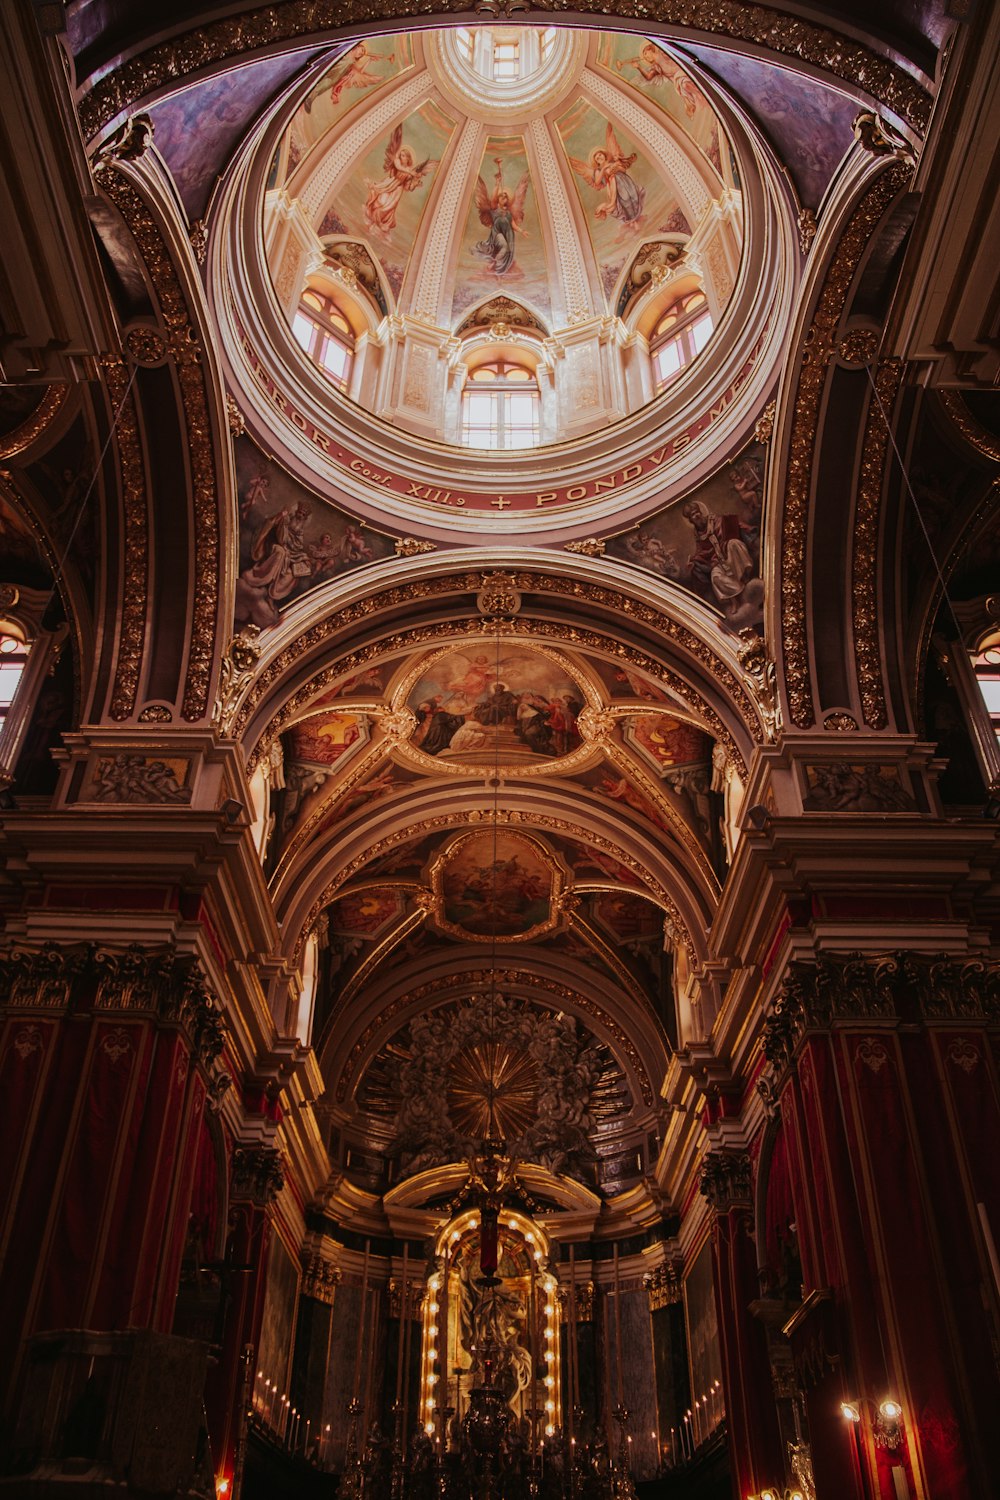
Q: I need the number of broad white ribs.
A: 4